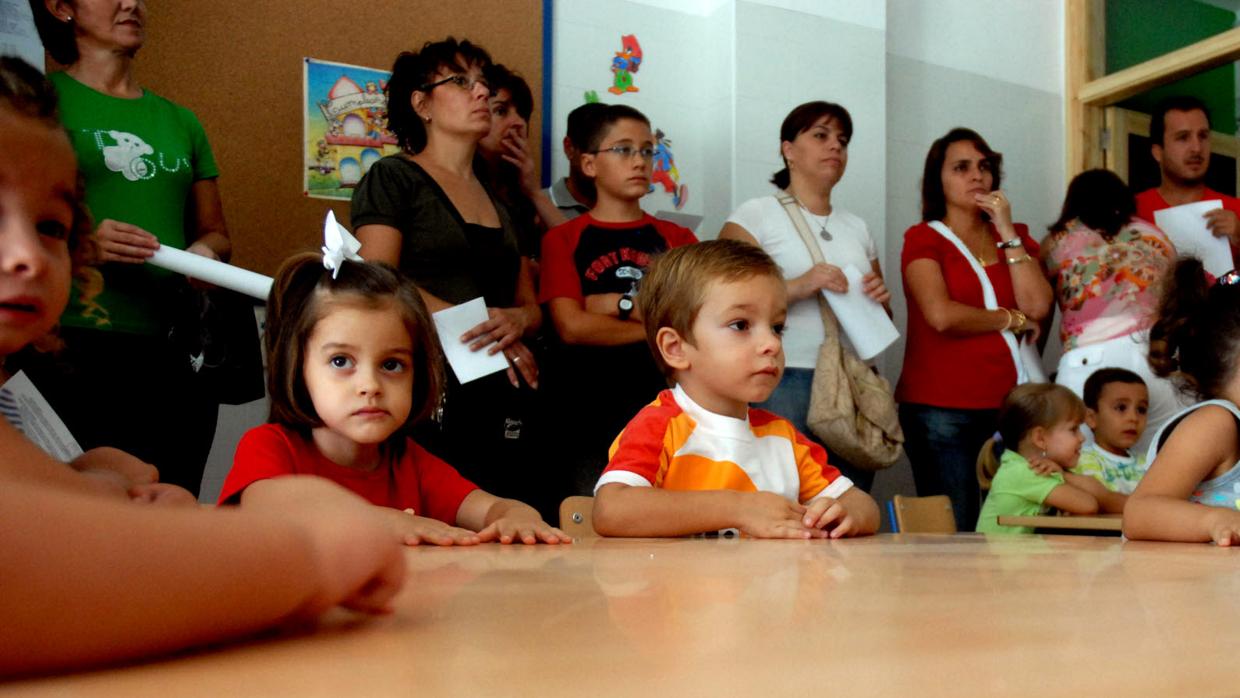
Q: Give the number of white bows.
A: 1